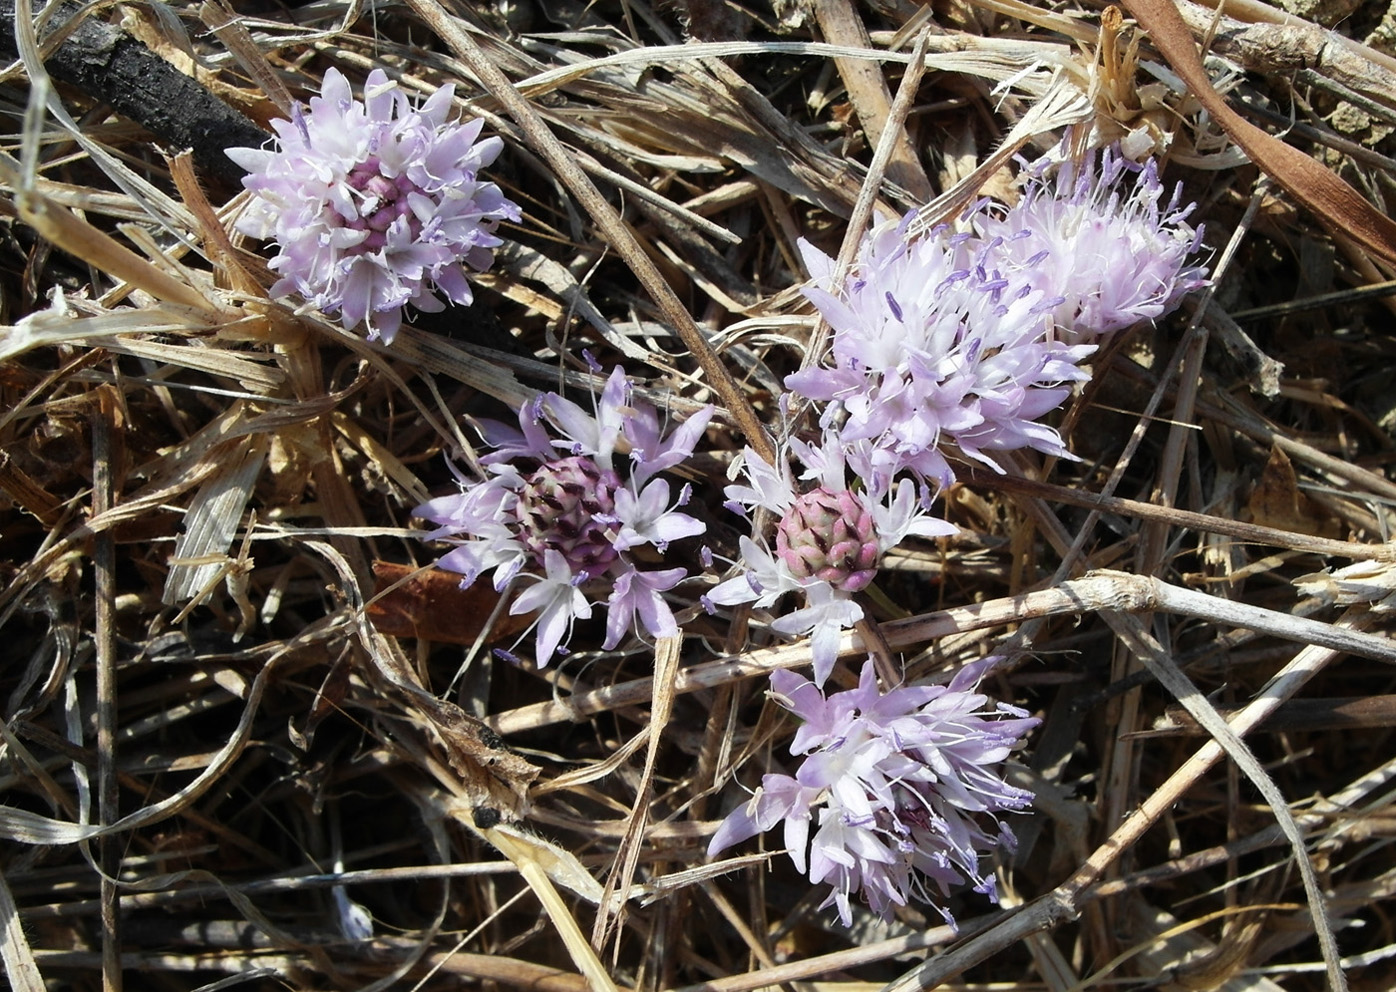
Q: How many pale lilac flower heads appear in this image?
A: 6